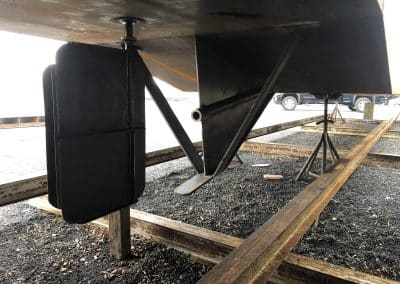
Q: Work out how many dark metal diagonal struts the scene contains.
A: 2